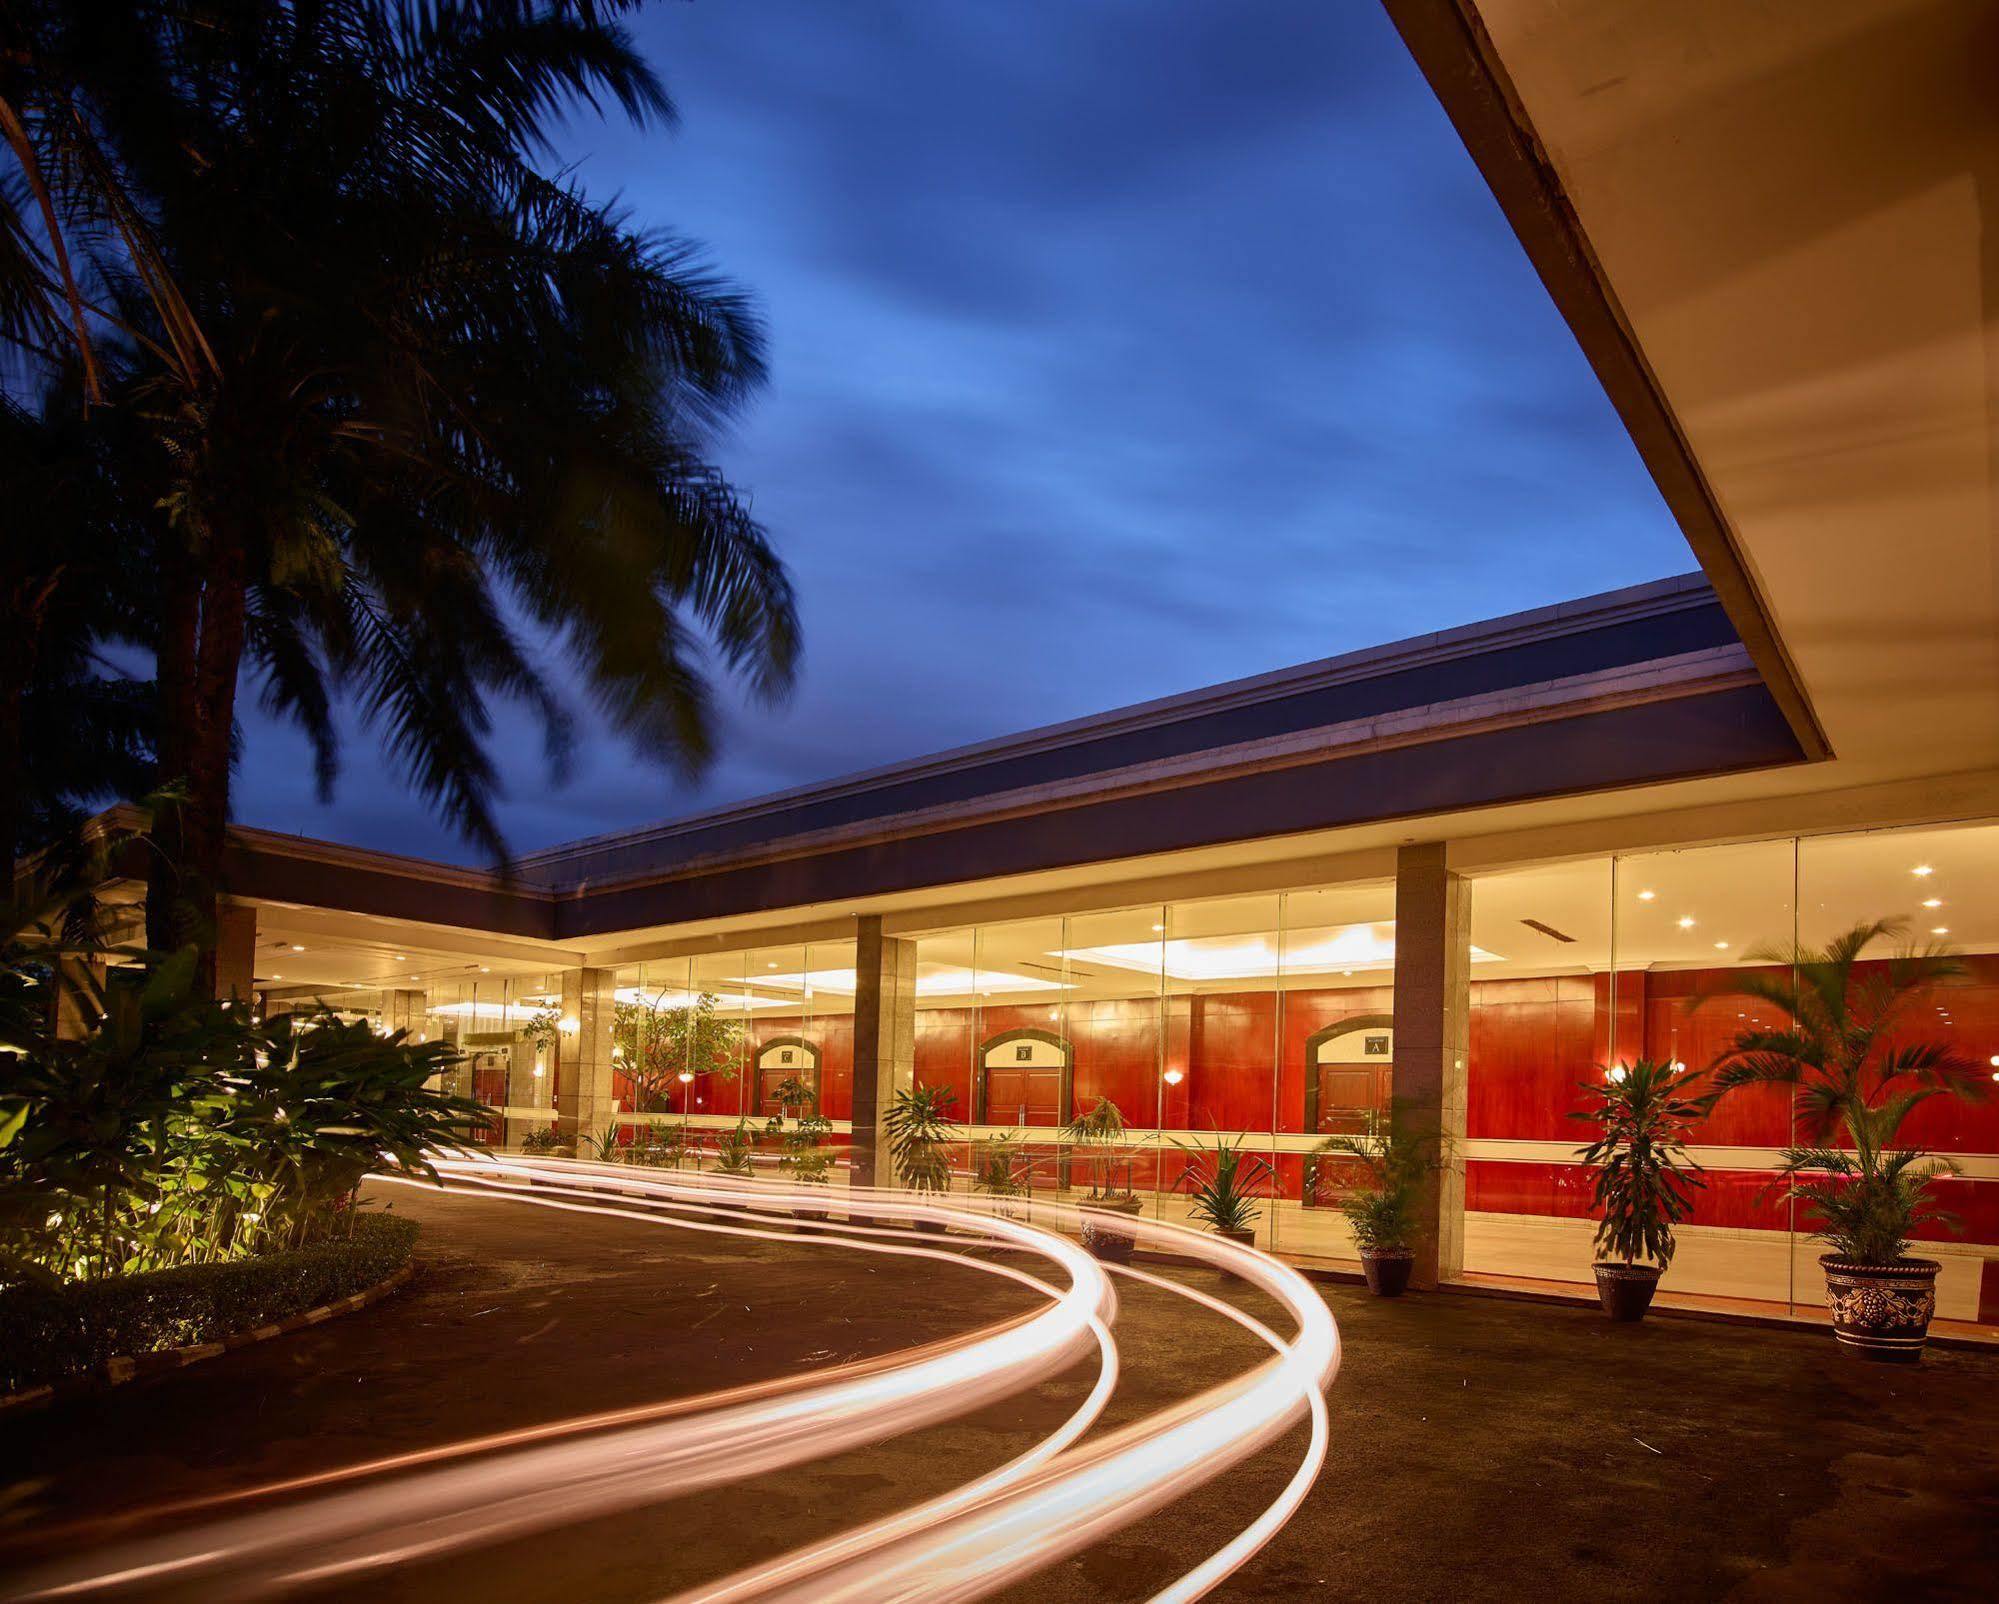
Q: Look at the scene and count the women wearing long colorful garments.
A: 0